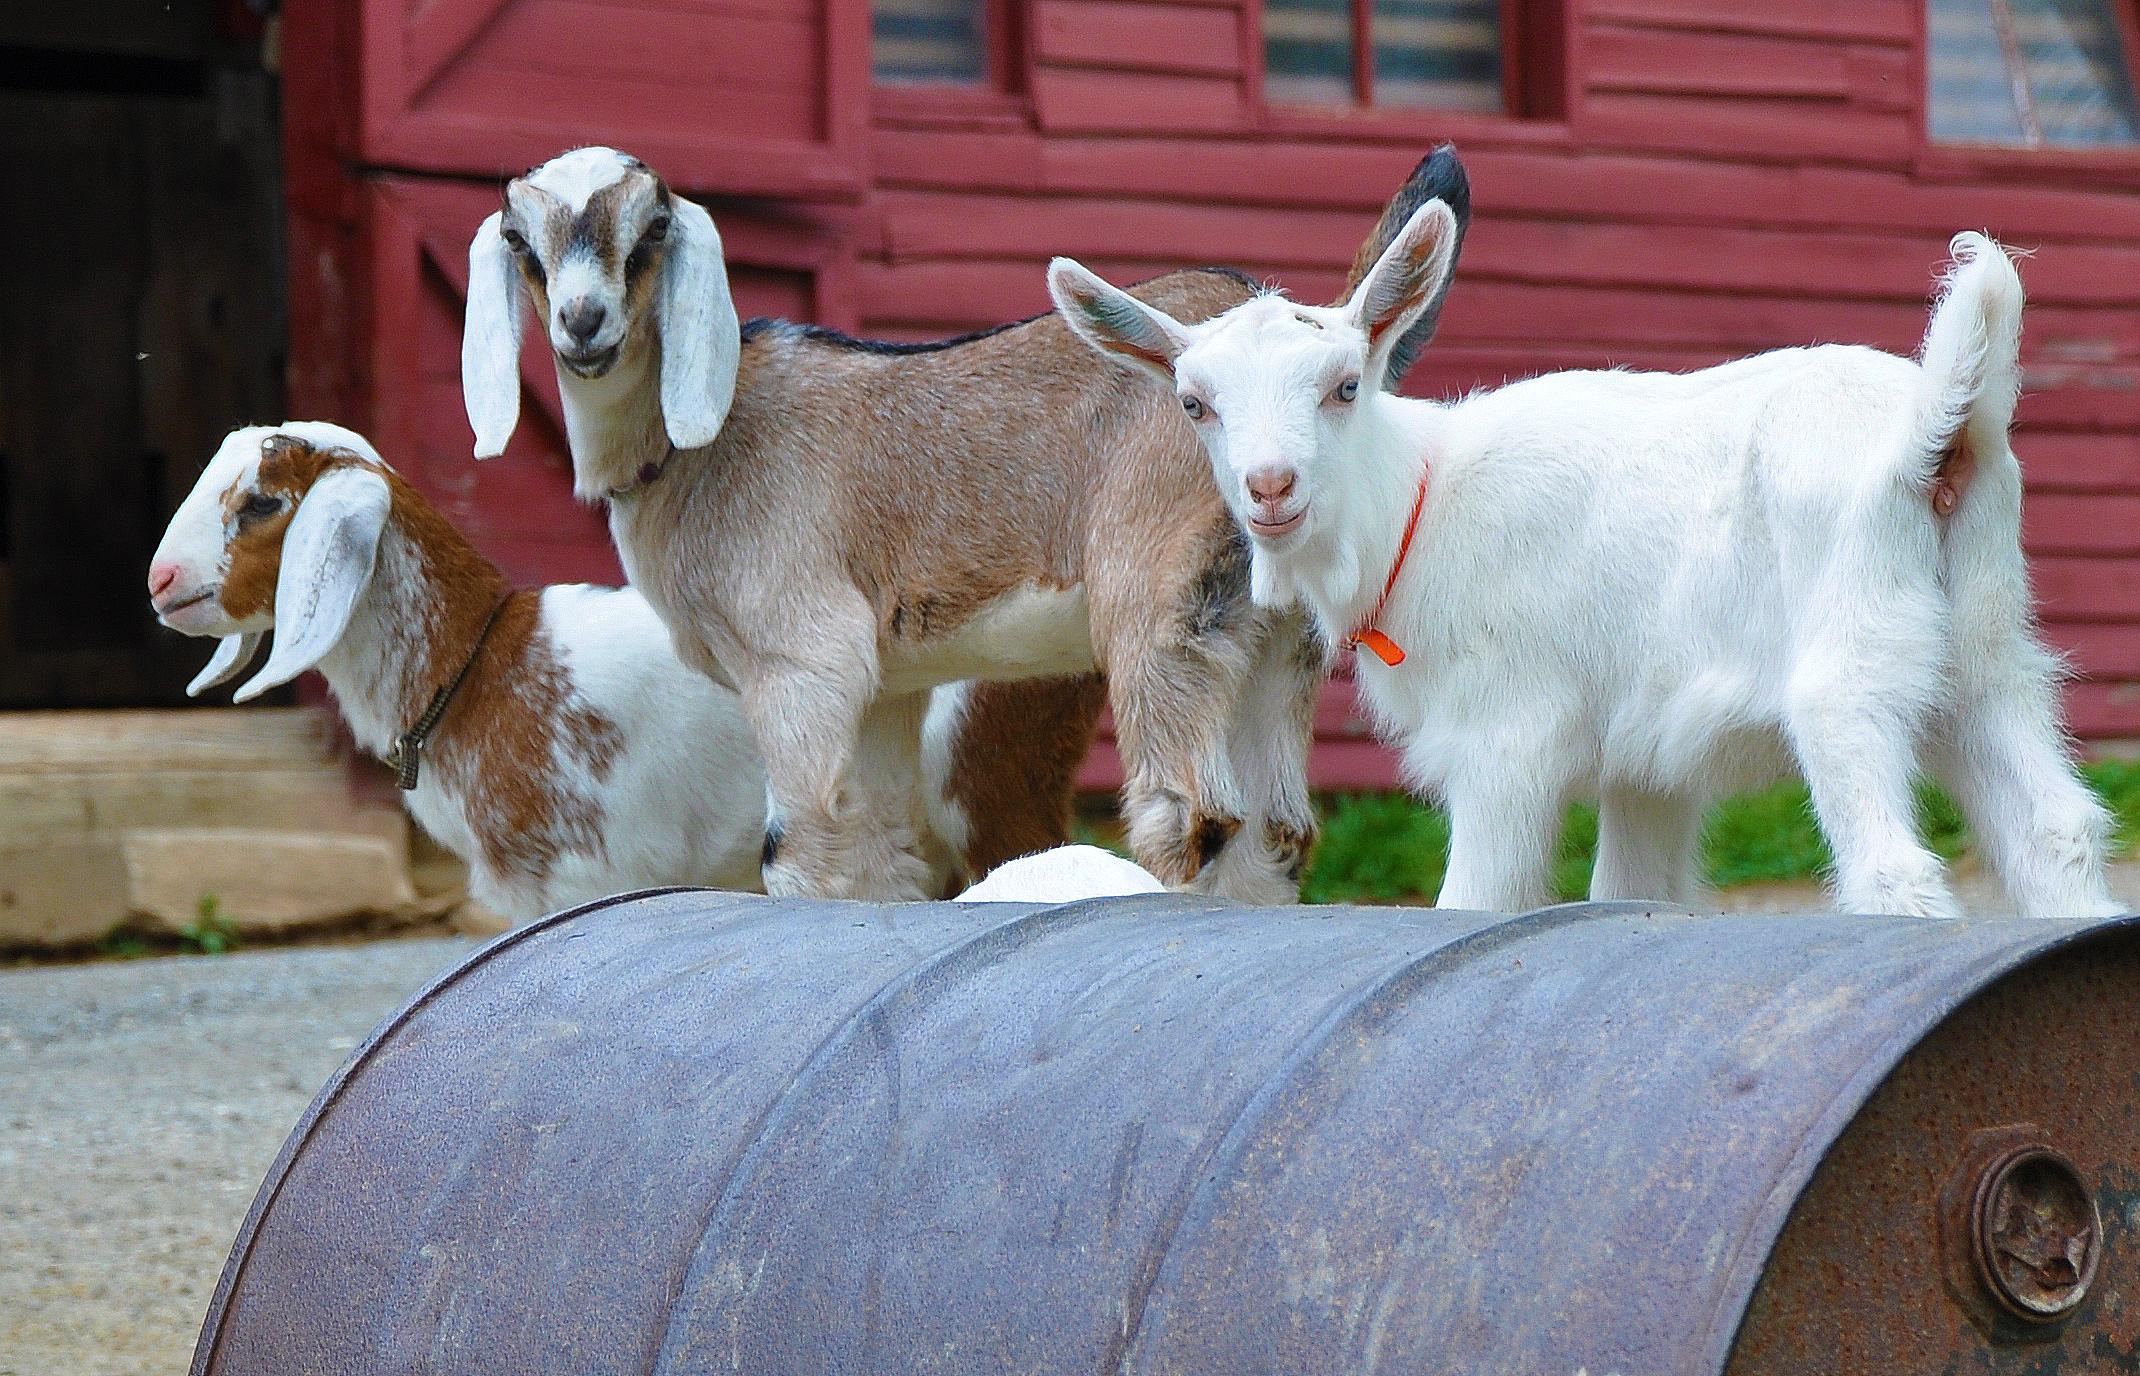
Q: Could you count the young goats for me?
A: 3